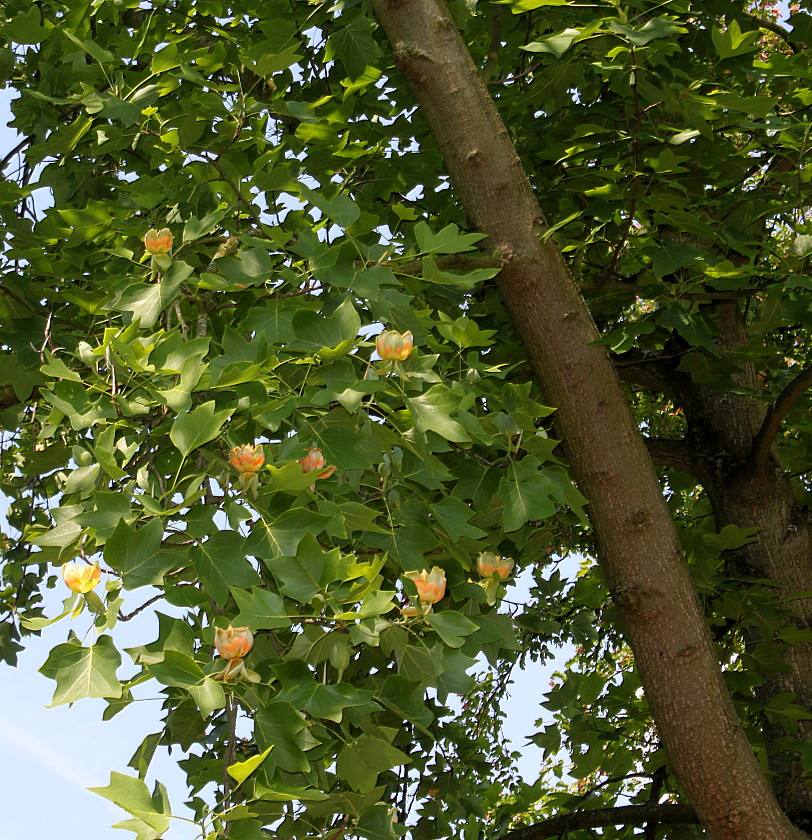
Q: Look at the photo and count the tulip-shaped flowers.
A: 8